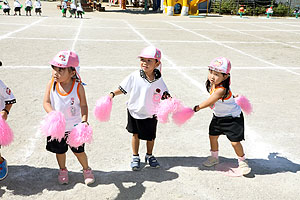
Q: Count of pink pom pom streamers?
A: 7